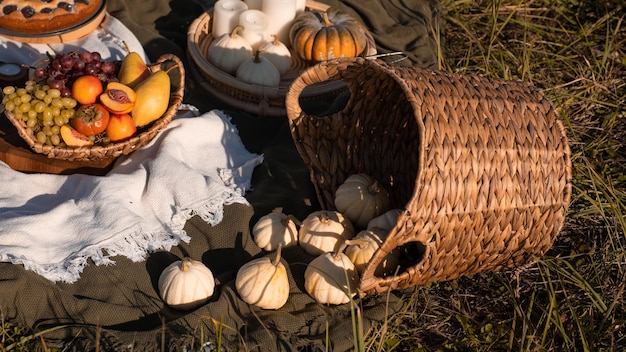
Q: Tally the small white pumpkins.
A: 11